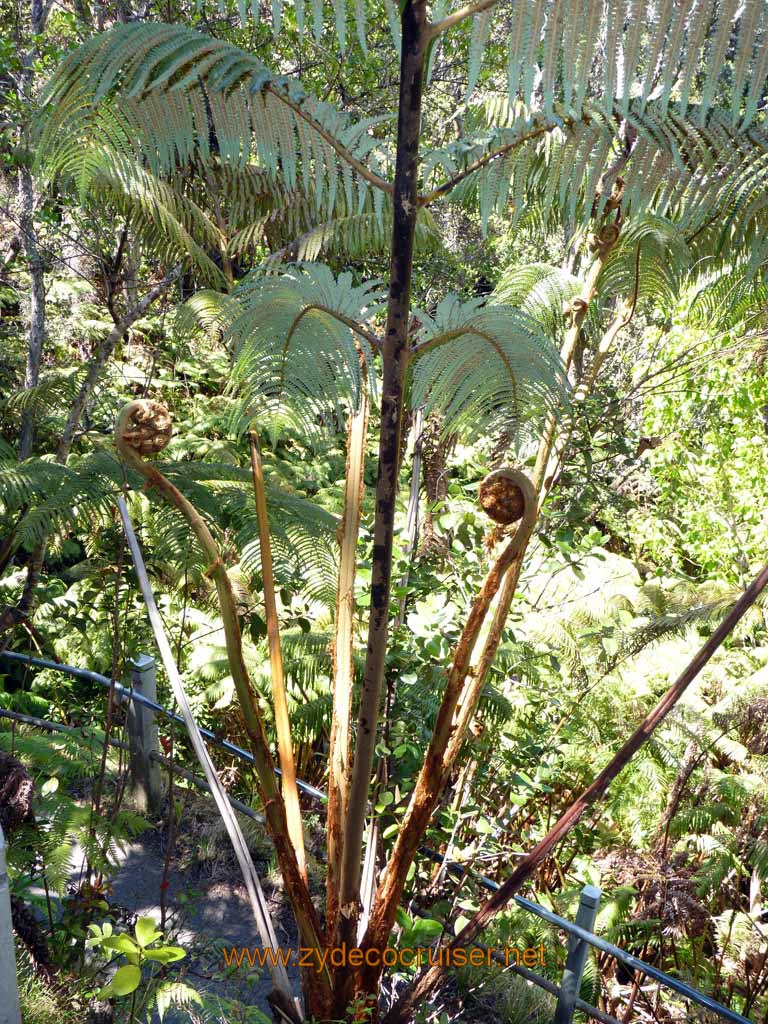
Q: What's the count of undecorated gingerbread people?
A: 0